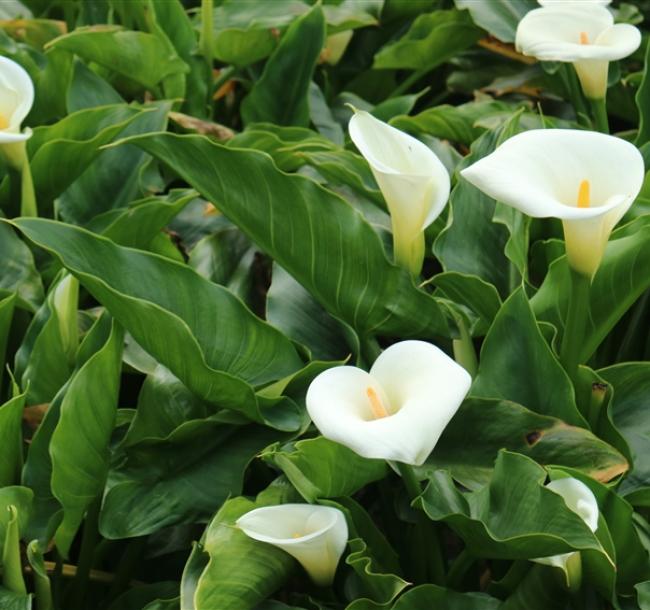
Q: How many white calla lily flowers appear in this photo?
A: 8